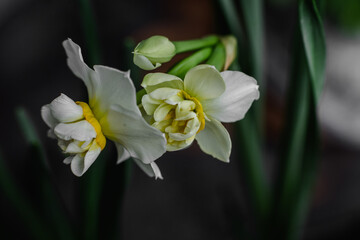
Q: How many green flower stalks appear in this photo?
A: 3